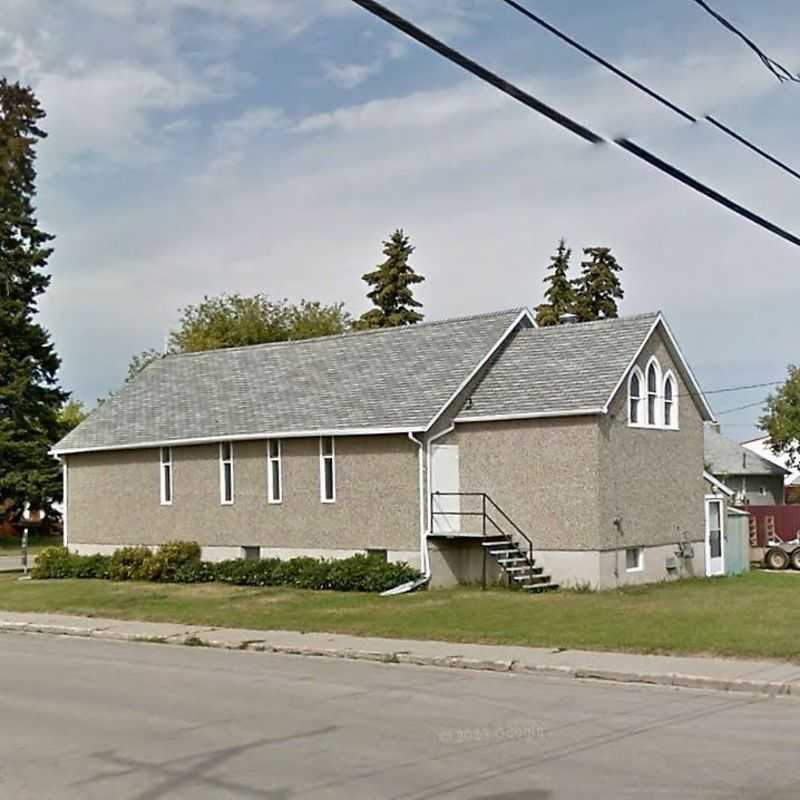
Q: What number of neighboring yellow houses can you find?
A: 0